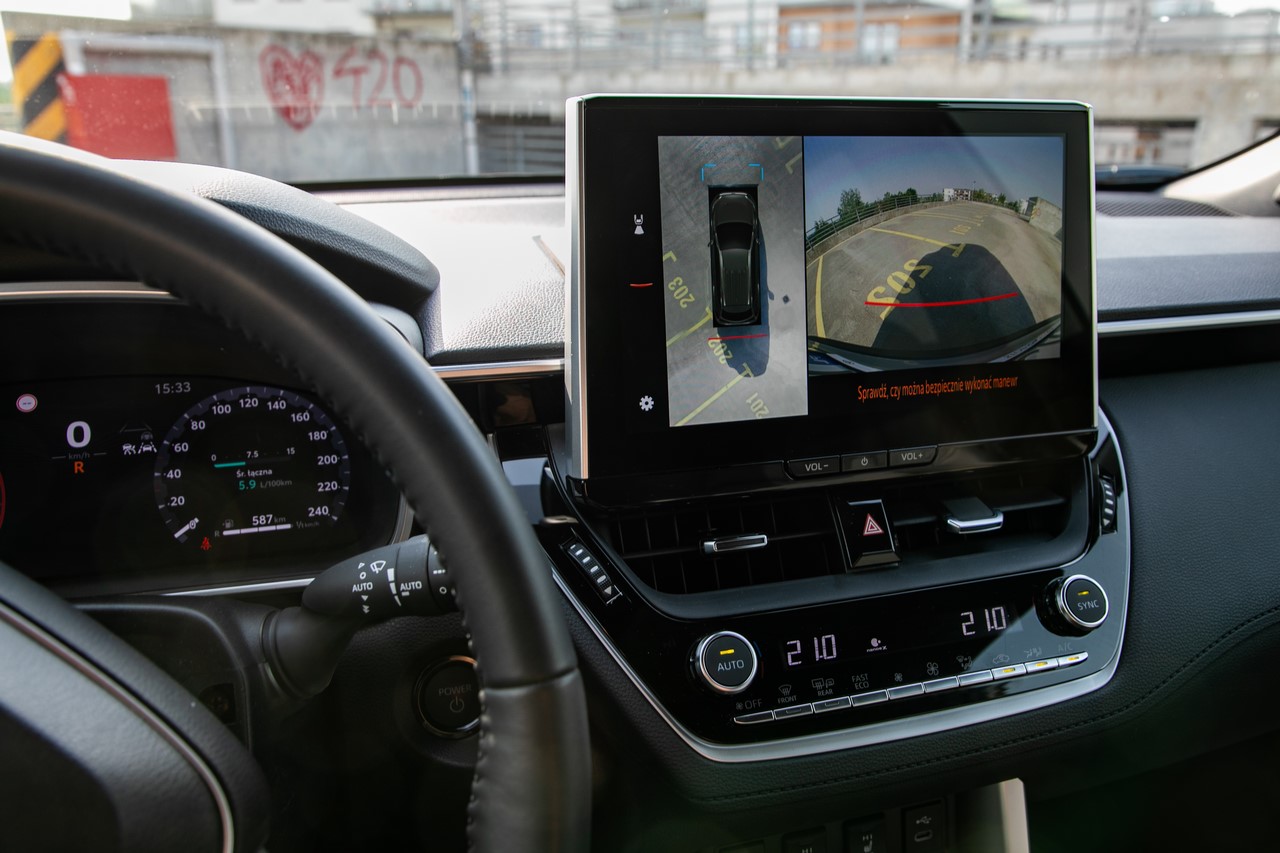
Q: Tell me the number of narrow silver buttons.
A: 10